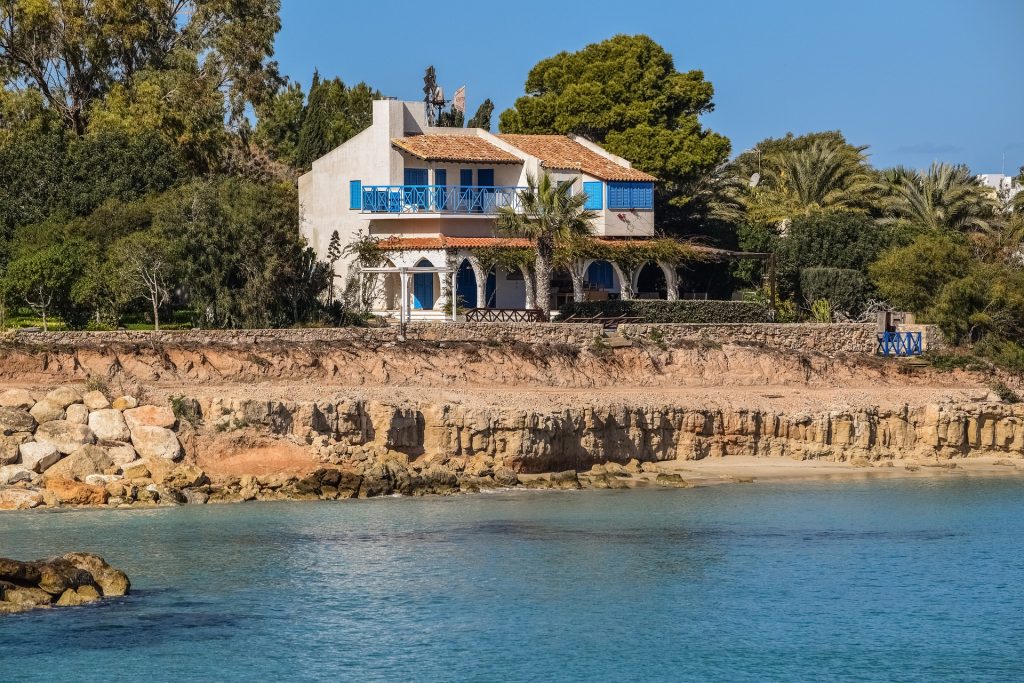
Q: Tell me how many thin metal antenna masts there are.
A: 2